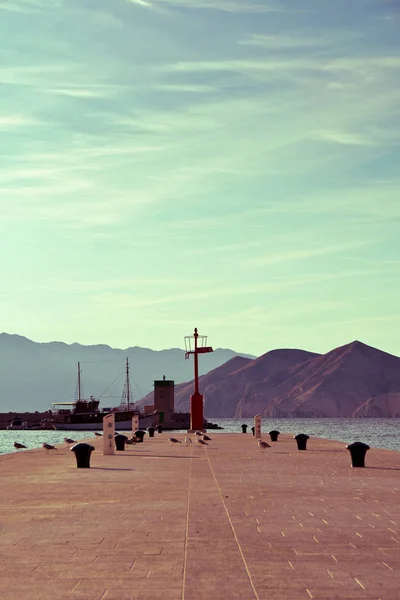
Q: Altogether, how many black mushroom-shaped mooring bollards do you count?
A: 10